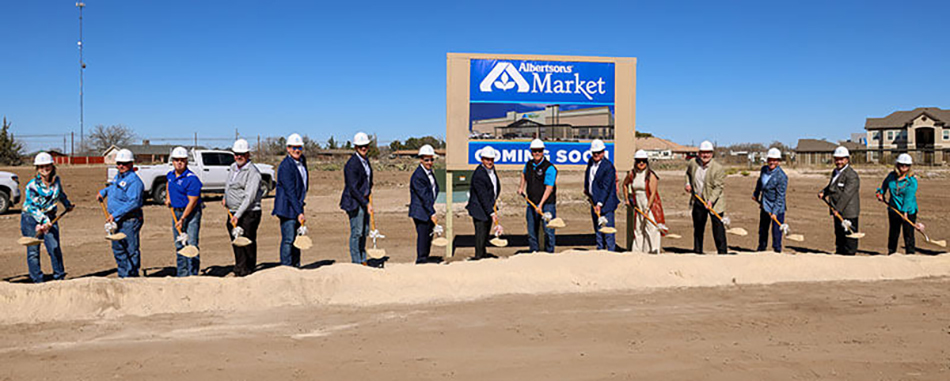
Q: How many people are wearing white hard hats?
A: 15